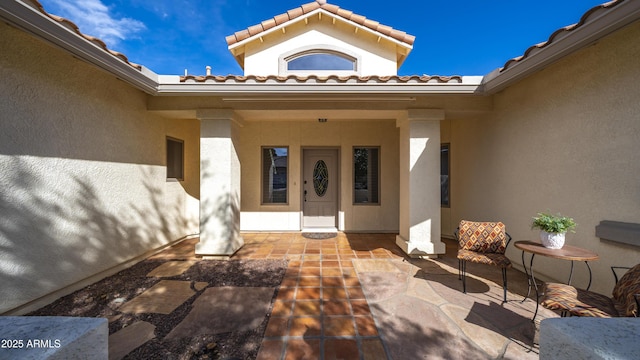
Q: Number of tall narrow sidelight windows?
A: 2